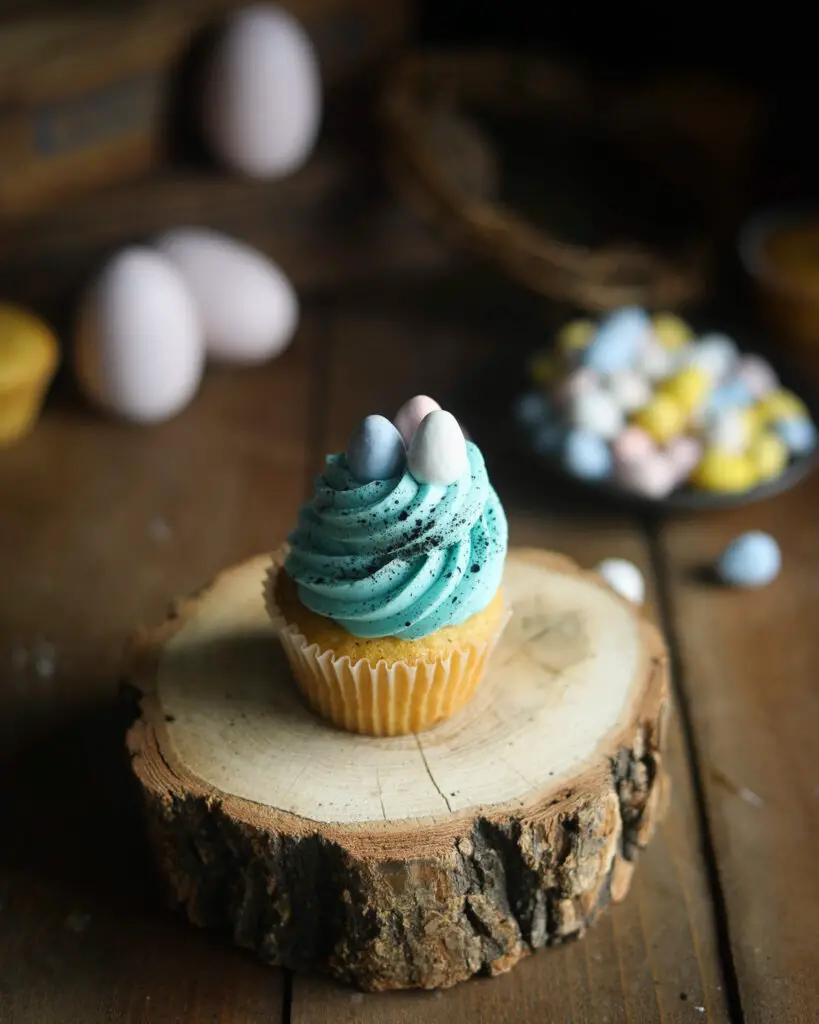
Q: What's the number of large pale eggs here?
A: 3